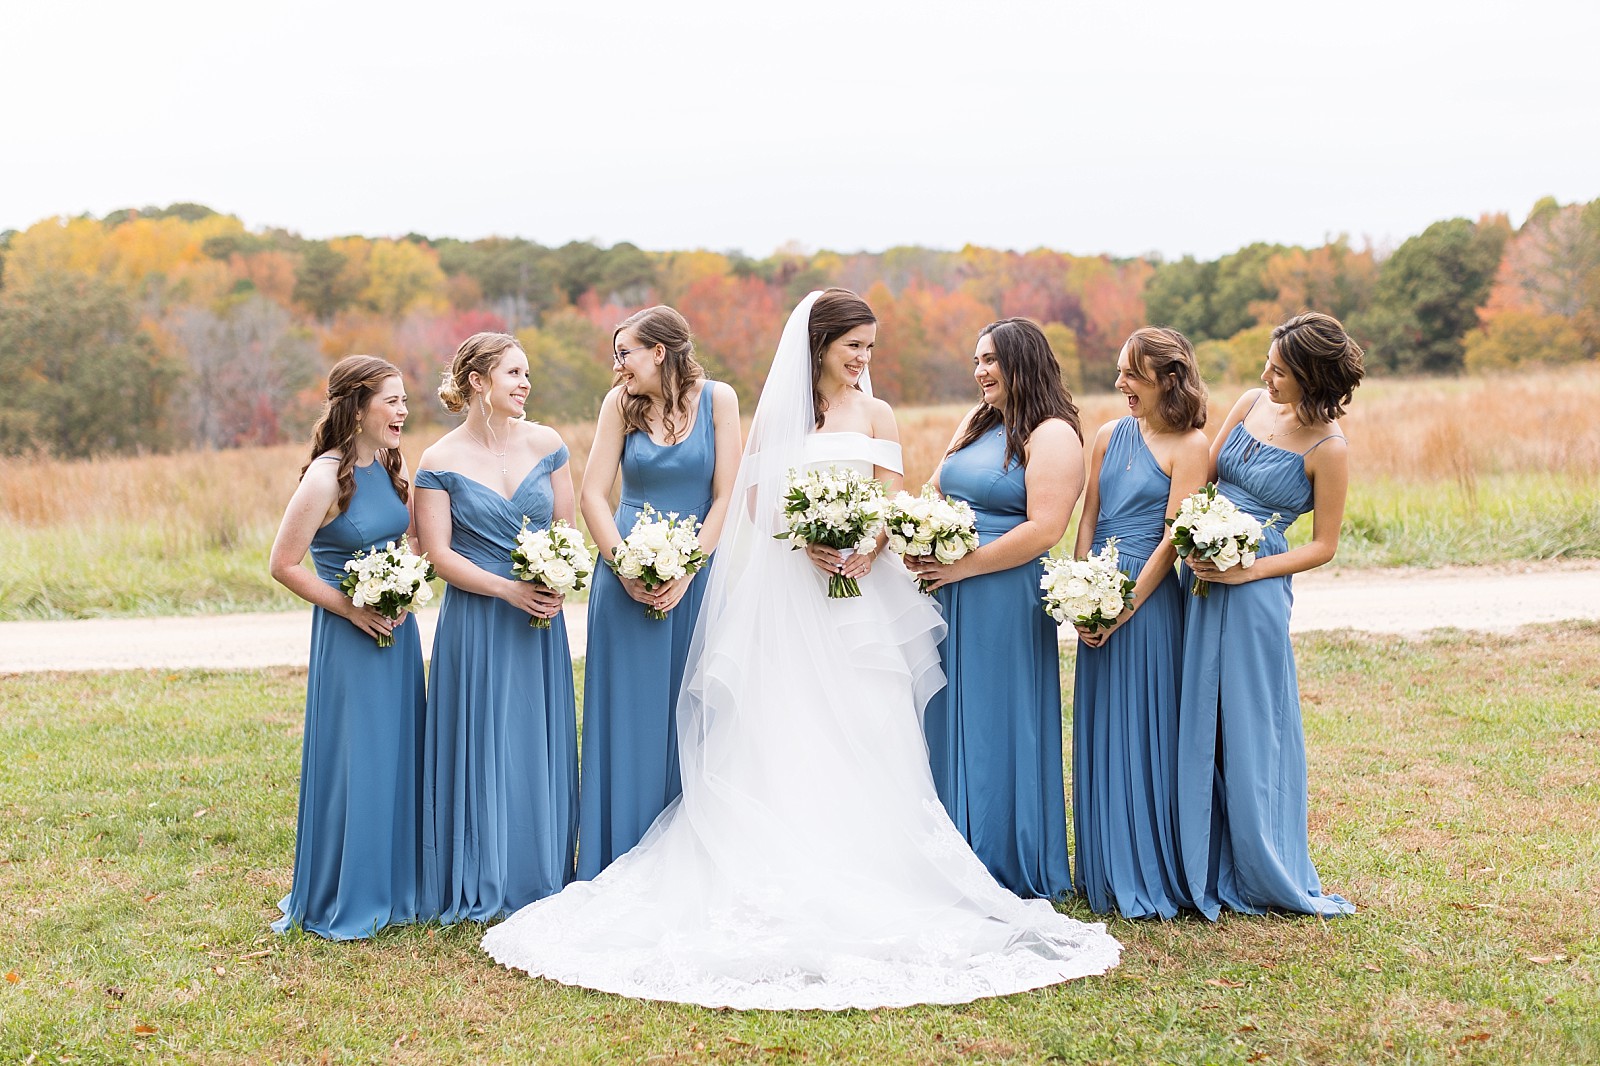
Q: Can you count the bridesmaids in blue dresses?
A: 6